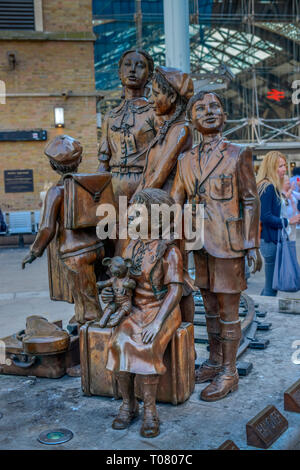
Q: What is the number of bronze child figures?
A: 5